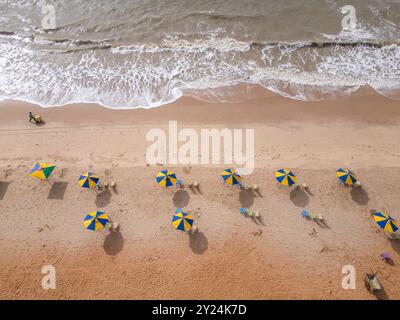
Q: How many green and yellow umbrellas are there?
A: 1